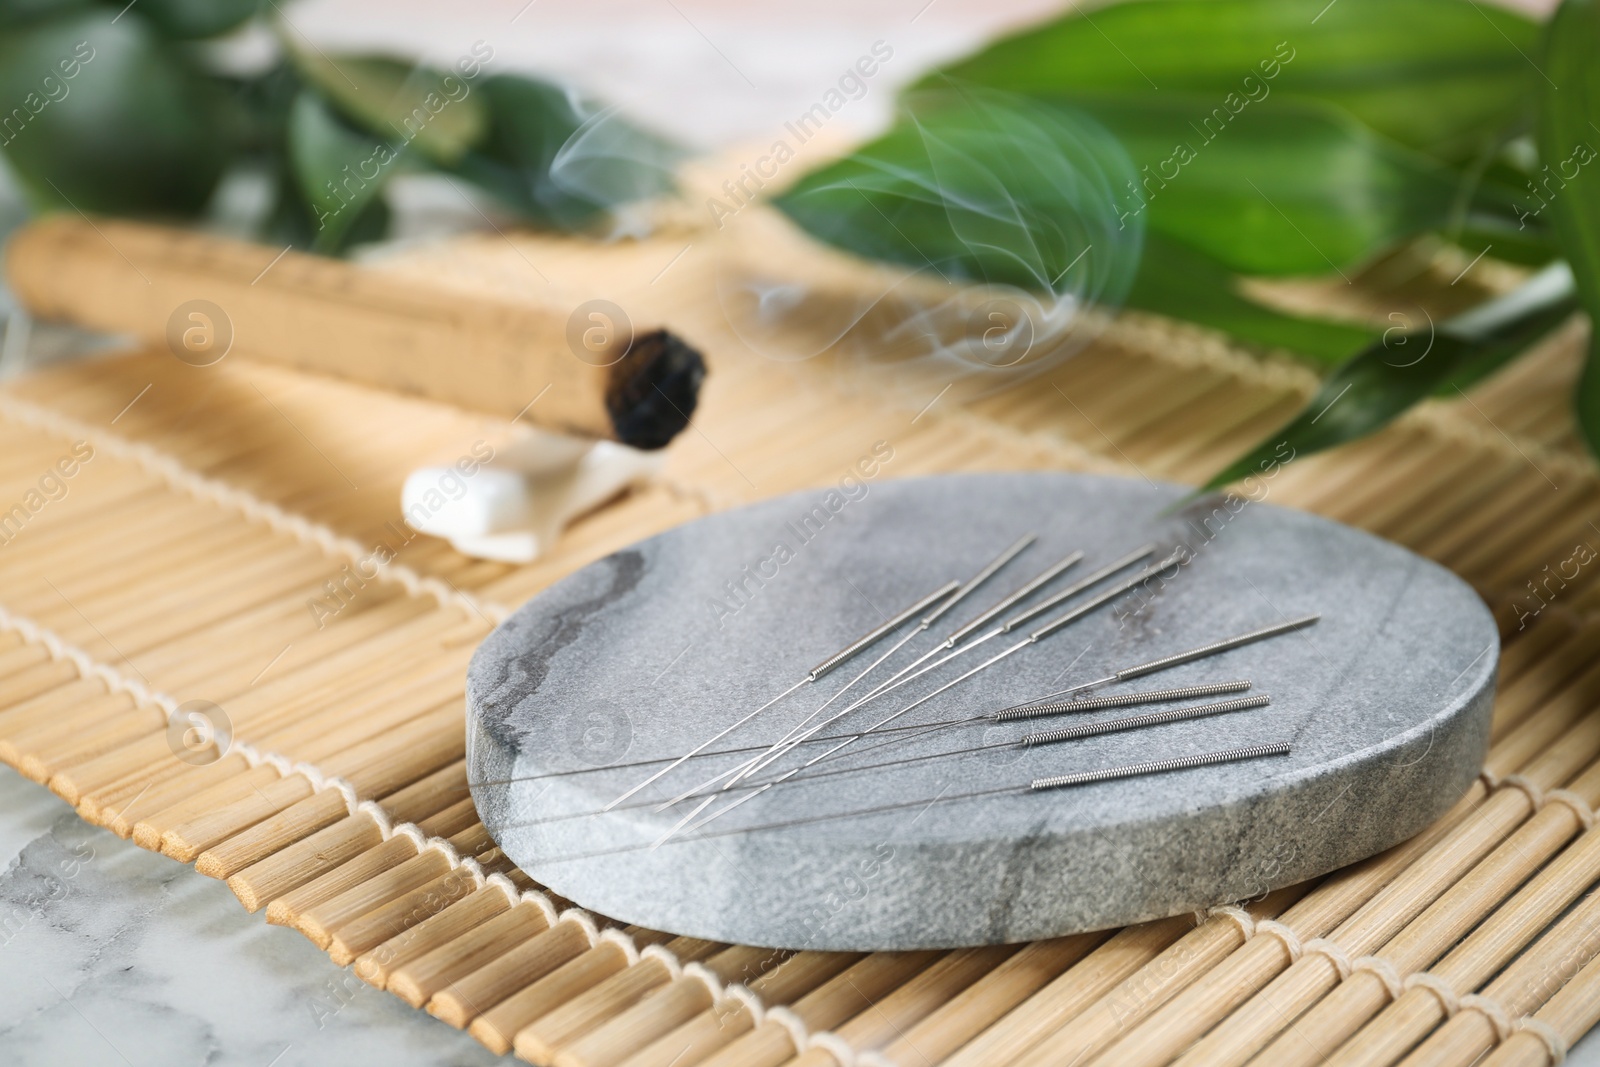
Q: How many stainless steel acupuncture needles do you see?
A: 9